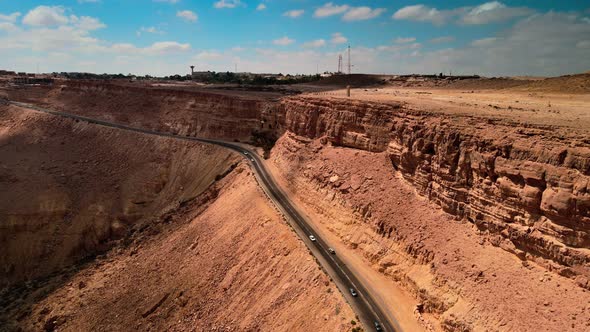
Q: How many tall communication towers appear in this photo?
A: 2